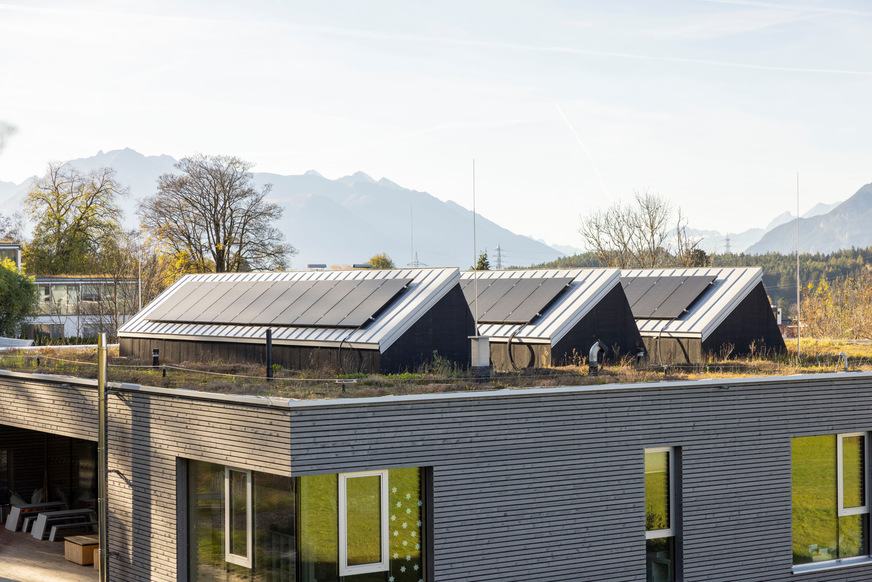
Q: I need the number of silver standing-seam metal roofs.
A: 3